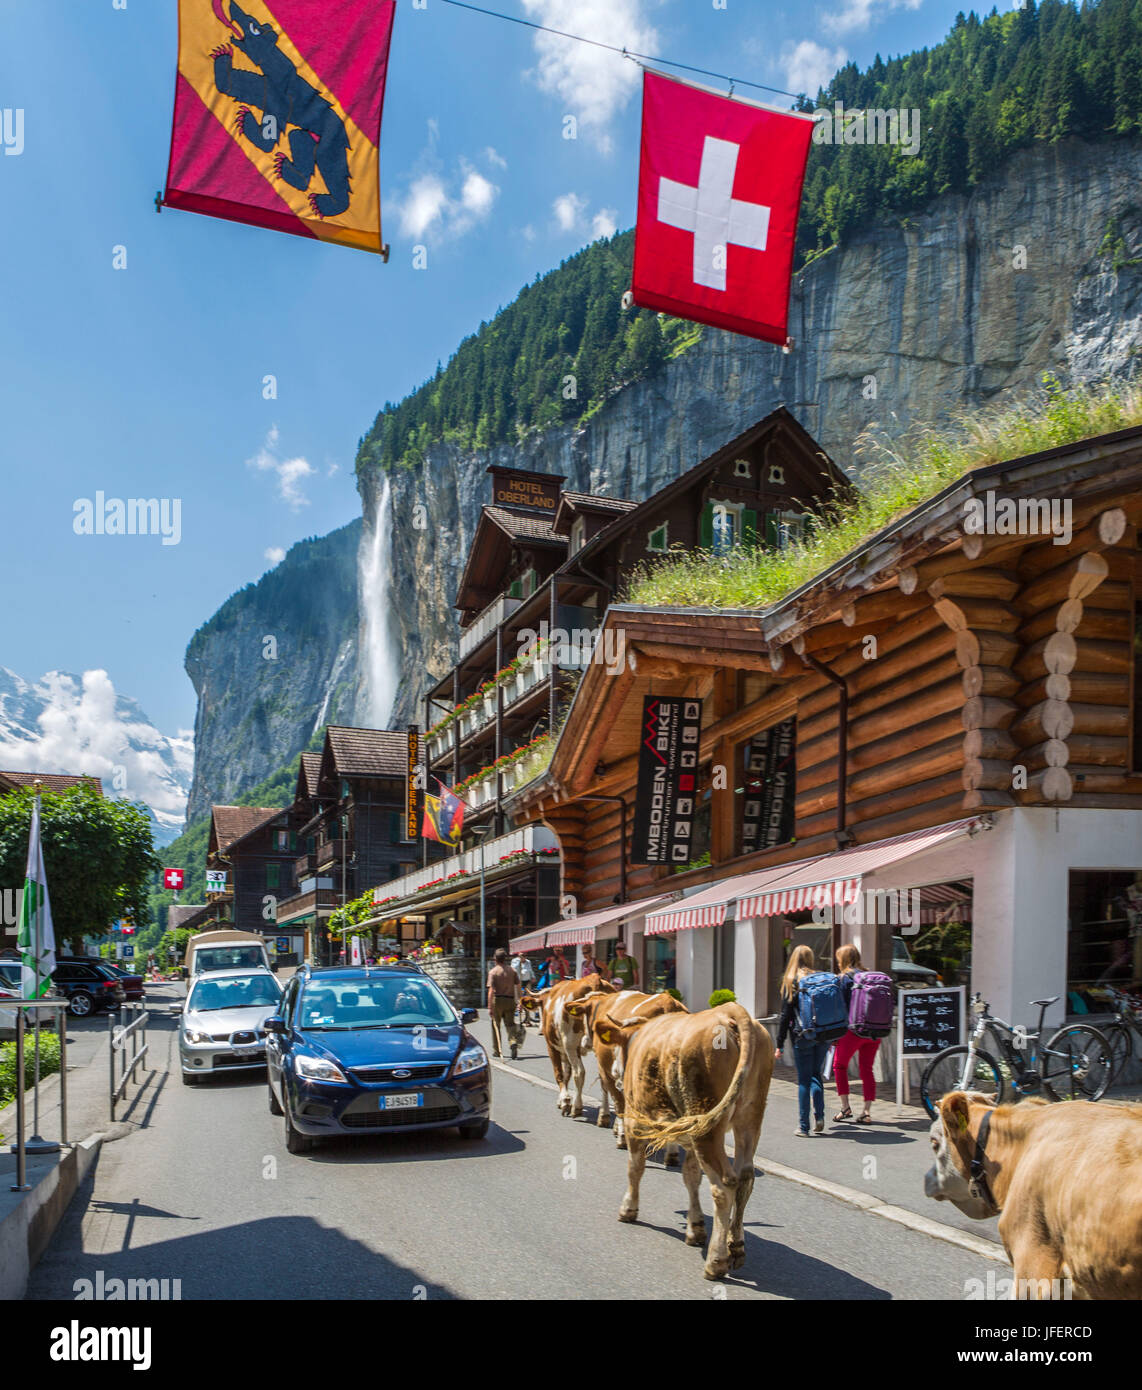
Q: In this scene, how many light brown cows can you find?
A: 4